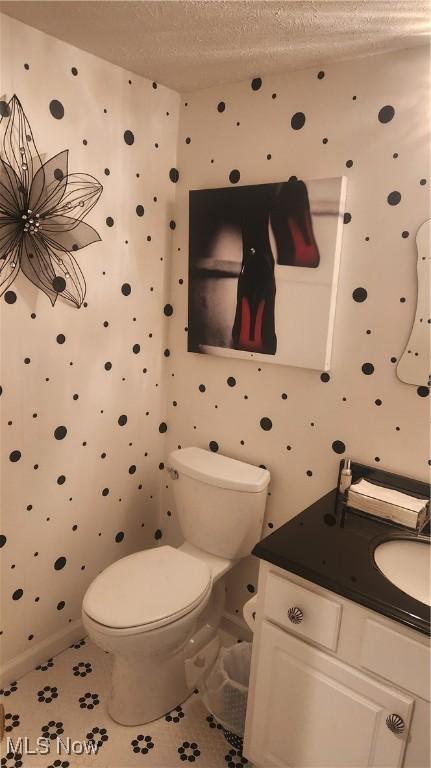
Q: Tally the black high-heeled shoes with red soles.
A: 2